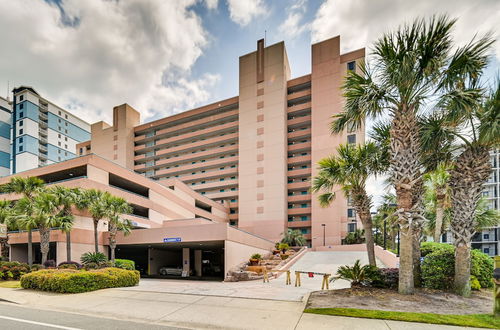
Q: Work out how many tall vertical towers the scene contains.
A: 3